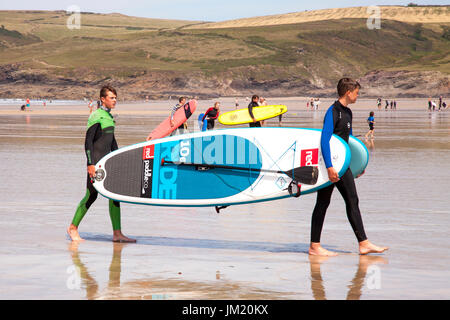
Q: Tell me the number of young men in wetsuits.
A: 2